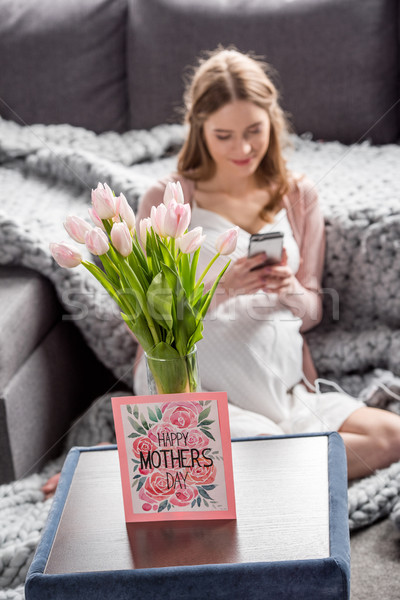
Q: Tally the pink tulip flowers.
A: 13